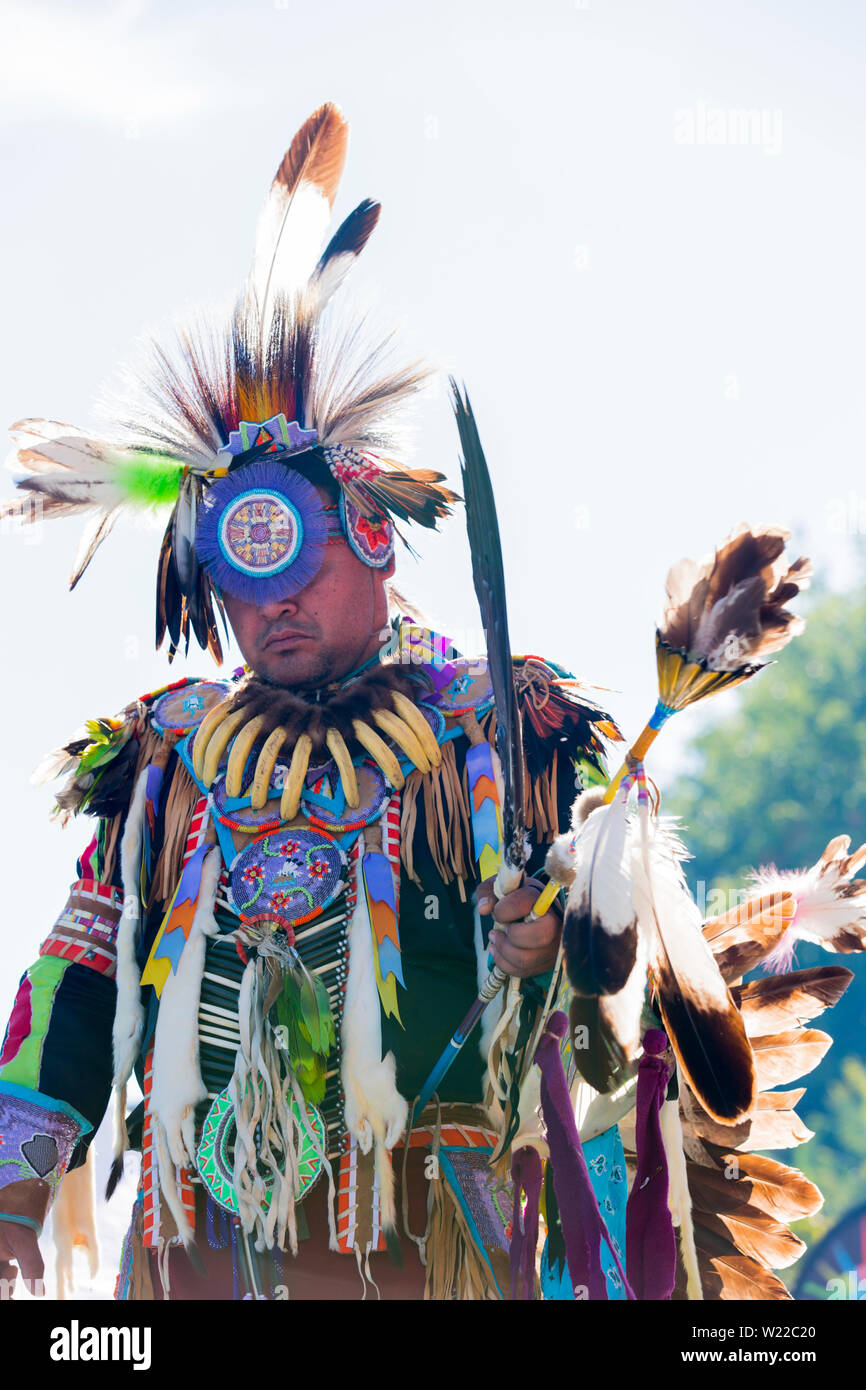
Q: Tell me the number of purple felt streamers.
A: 3